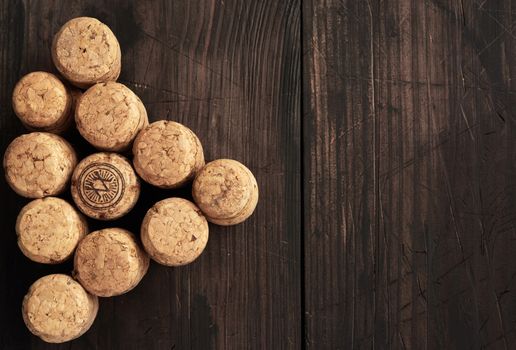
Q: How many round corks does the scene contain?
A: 11